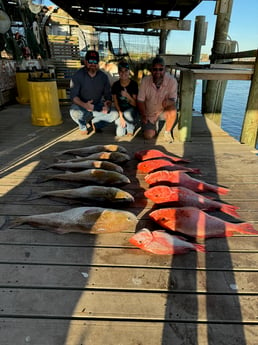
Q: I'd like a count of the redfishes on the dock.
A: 6